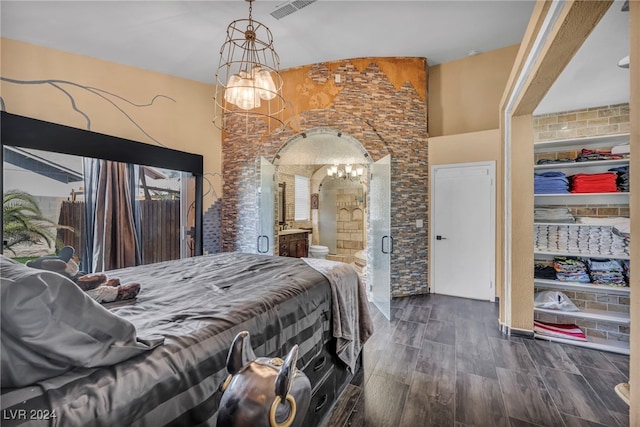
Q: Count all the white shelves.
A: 8